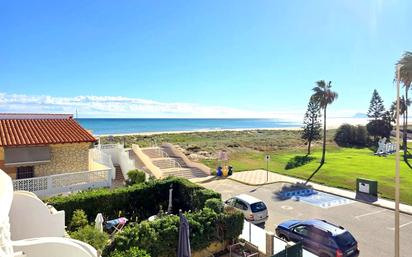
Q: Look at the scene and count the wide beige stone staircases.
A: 1